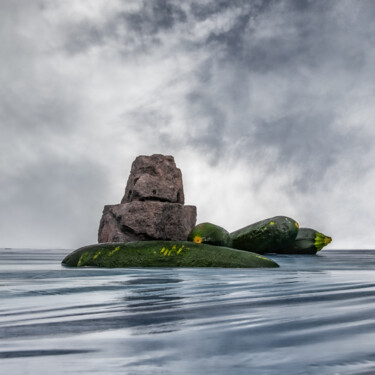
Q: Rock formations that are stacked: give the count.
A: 2